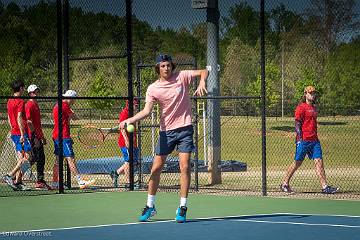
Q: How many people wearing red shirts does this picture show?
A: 5